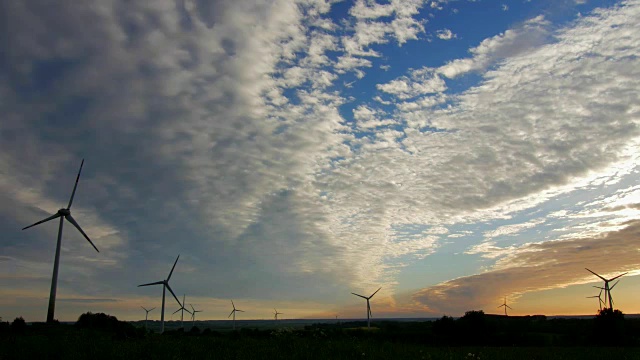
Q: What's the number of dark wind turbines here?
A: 12